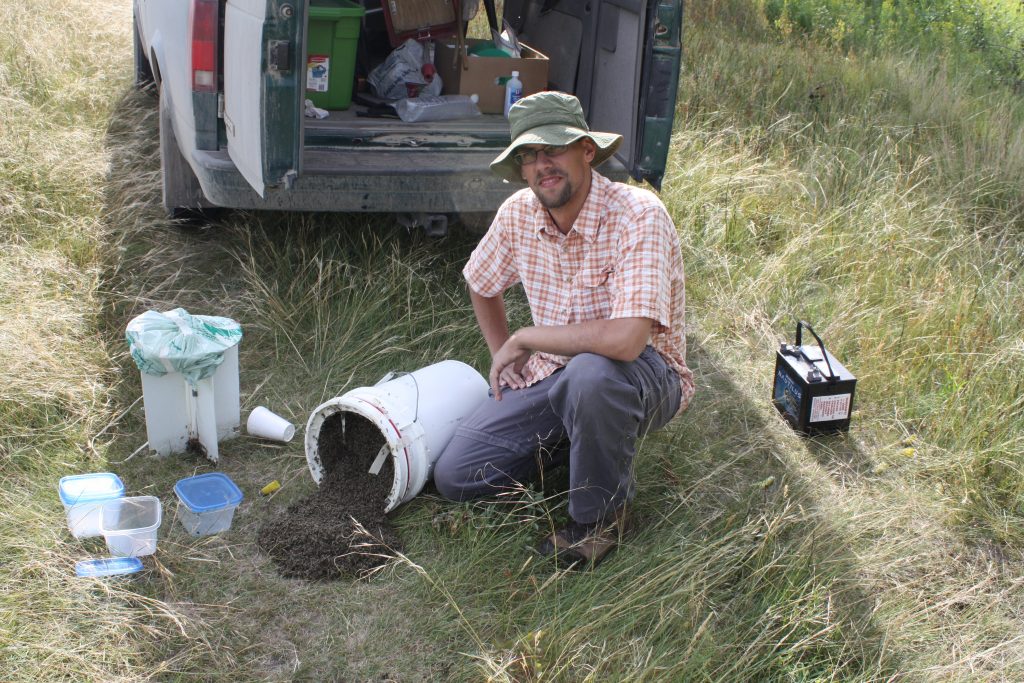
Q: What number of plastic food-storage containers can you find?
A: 3